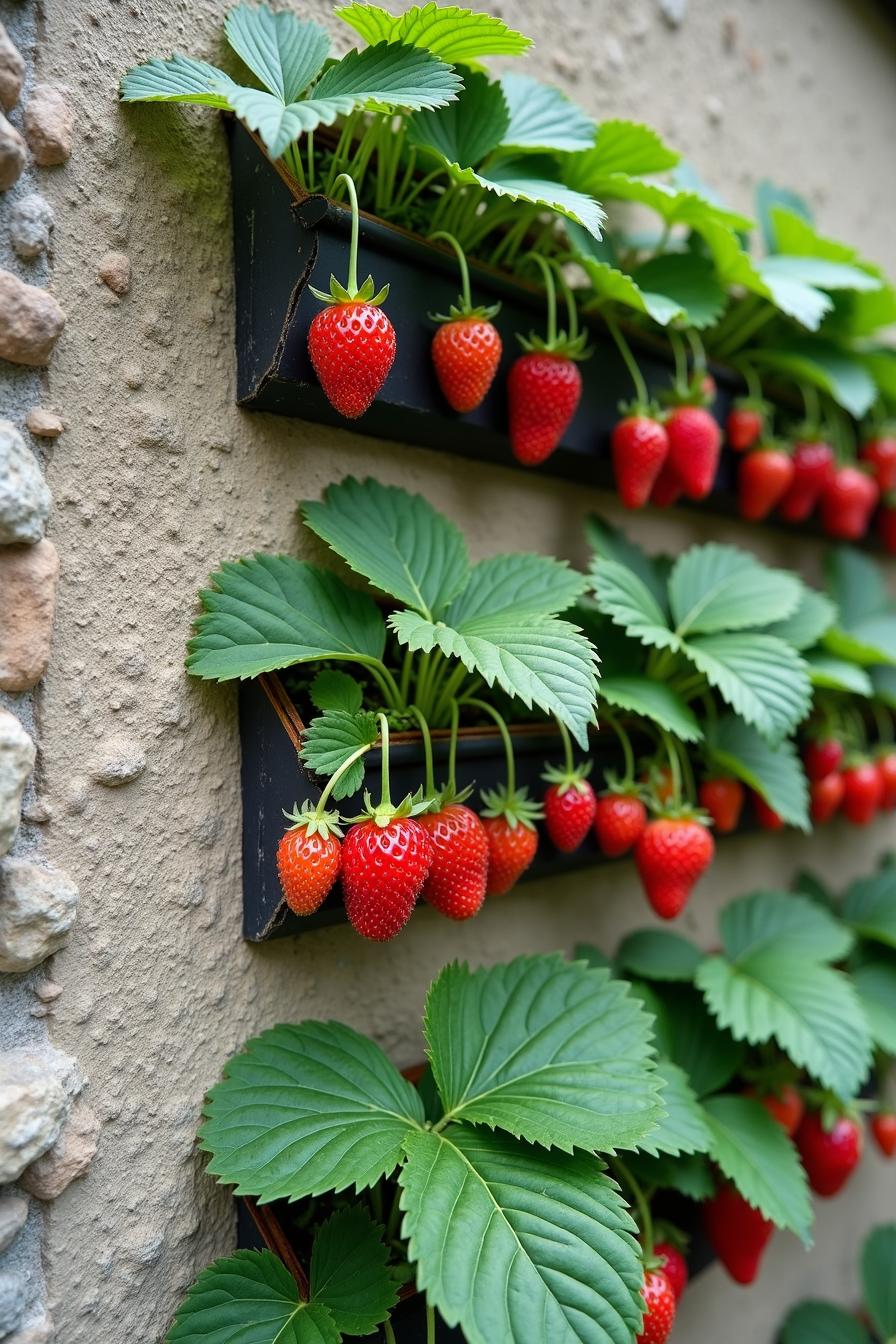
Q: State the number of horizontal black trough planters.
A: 3